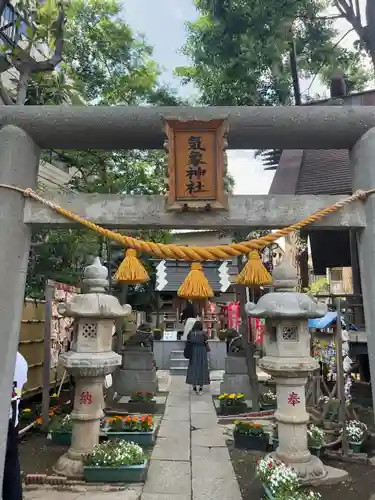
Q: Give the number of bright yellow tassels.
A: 3